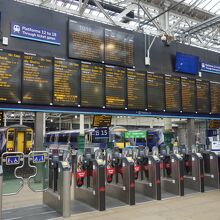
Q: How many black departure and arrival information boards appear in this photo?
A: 13